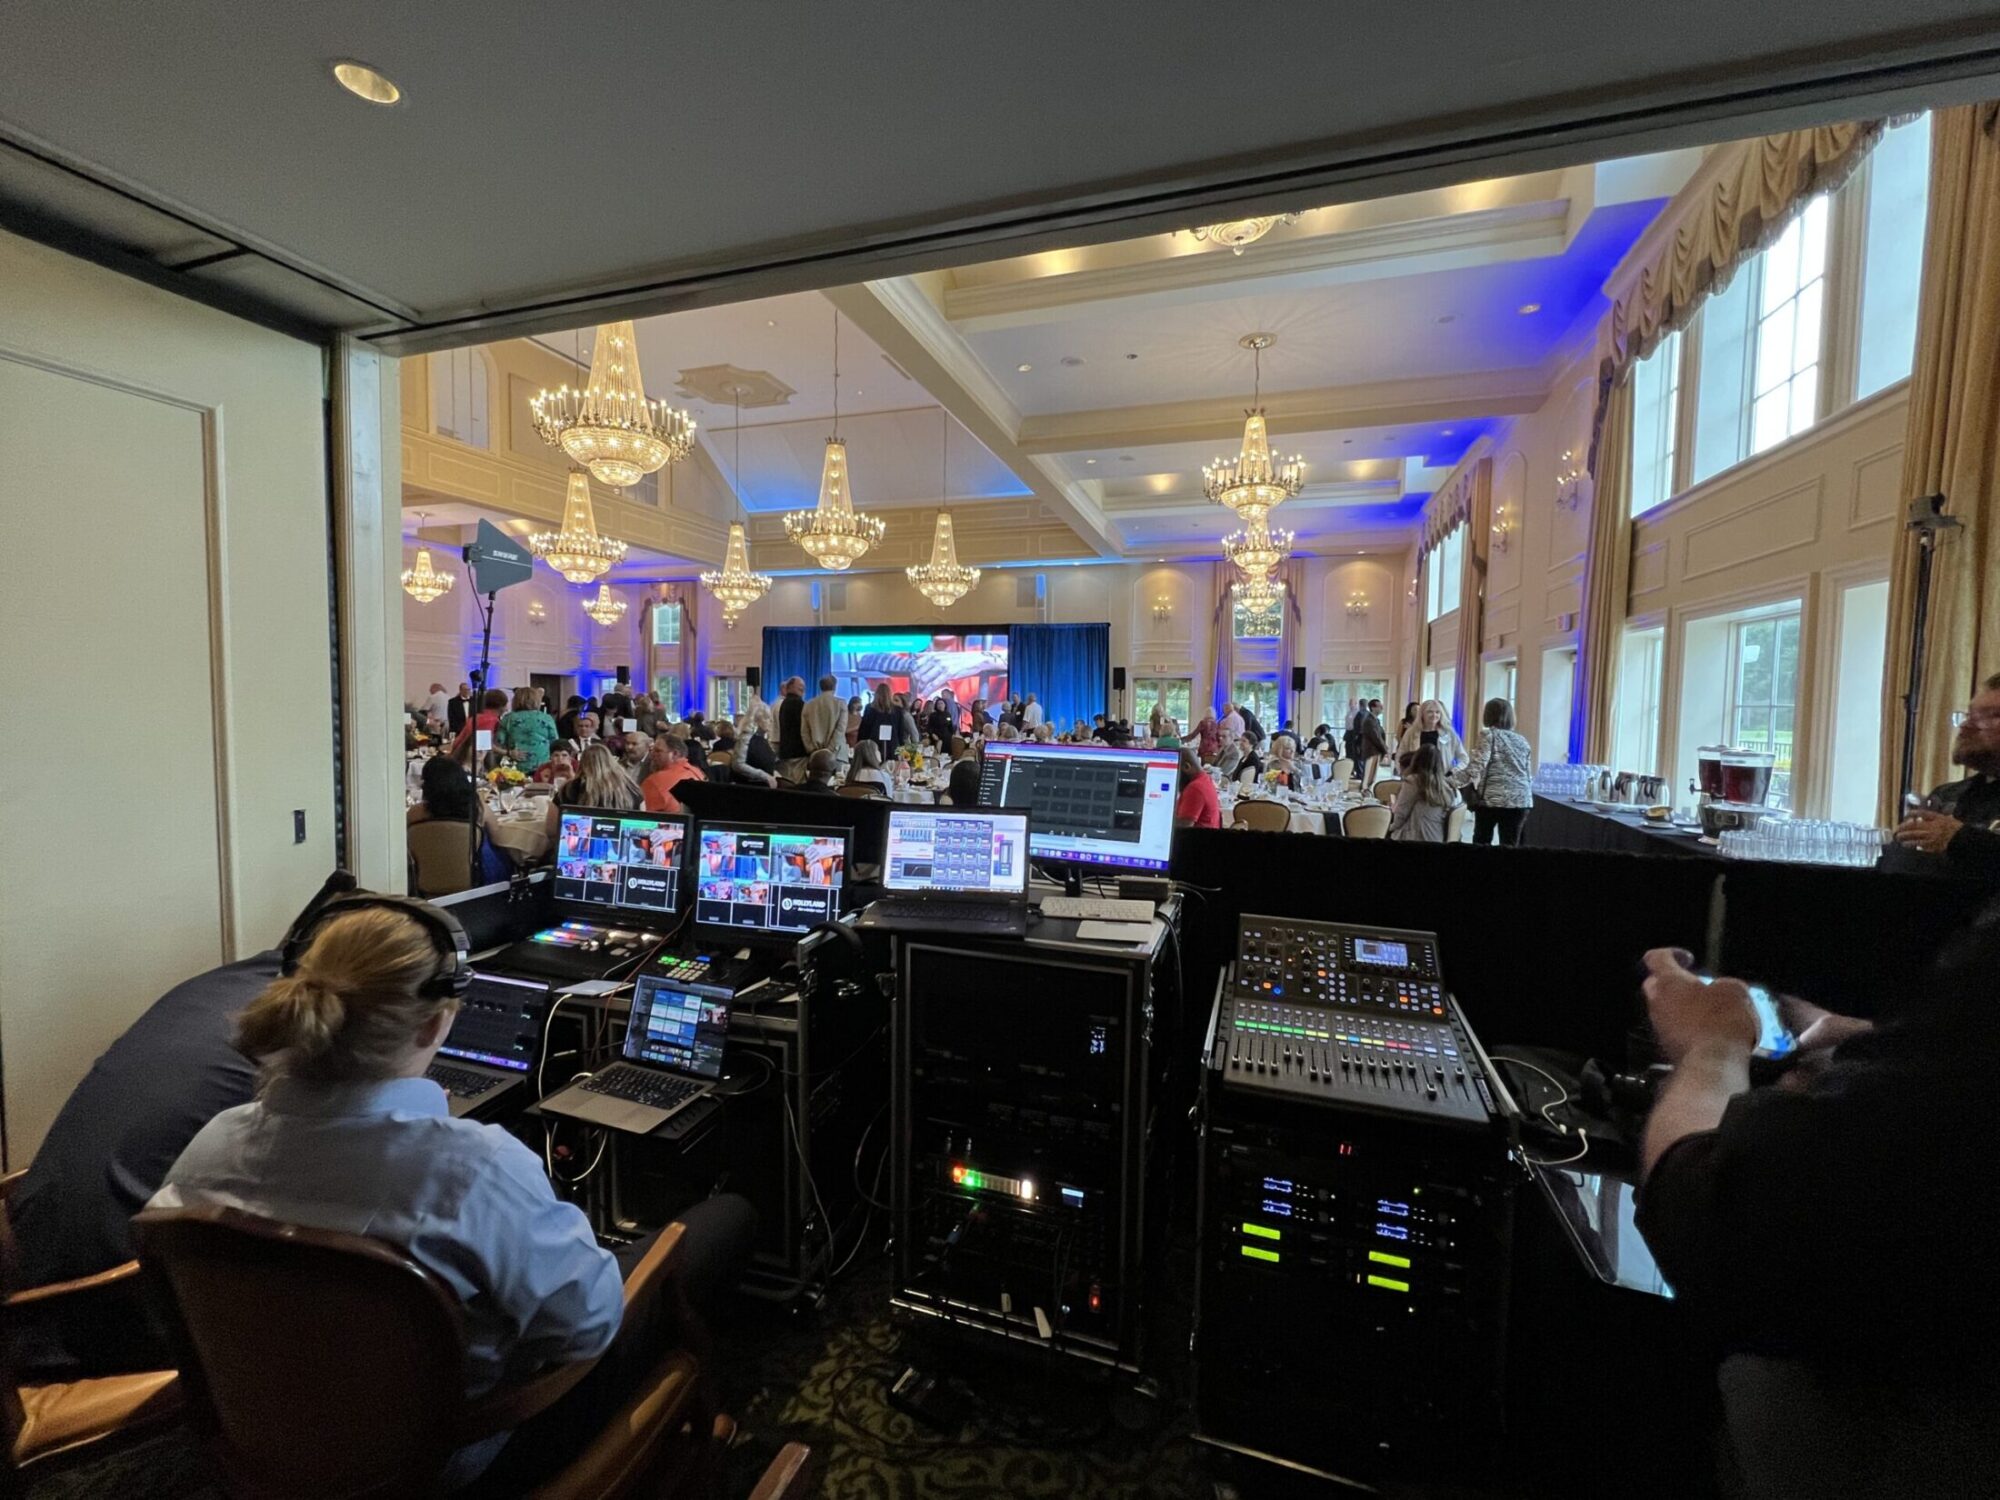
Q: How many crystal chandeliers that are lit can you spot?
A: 11